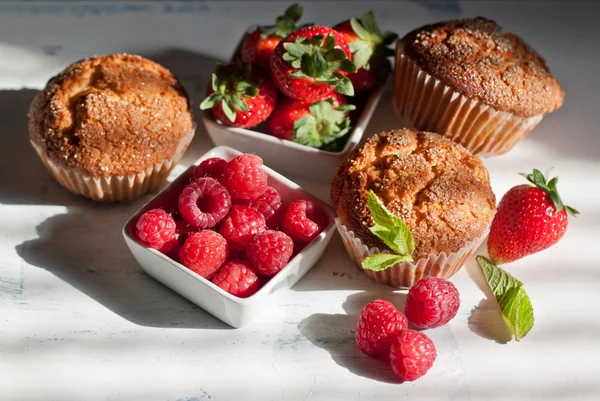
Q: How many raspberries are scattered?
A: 3